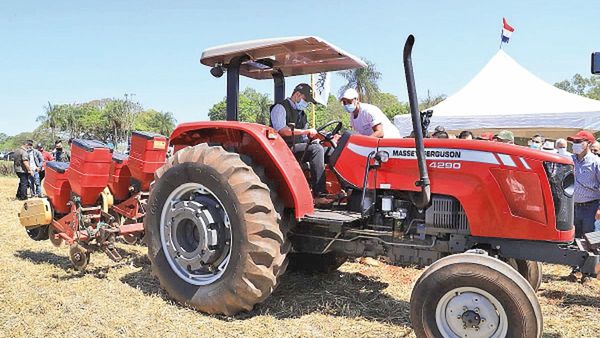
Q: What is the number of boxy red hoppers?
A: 4